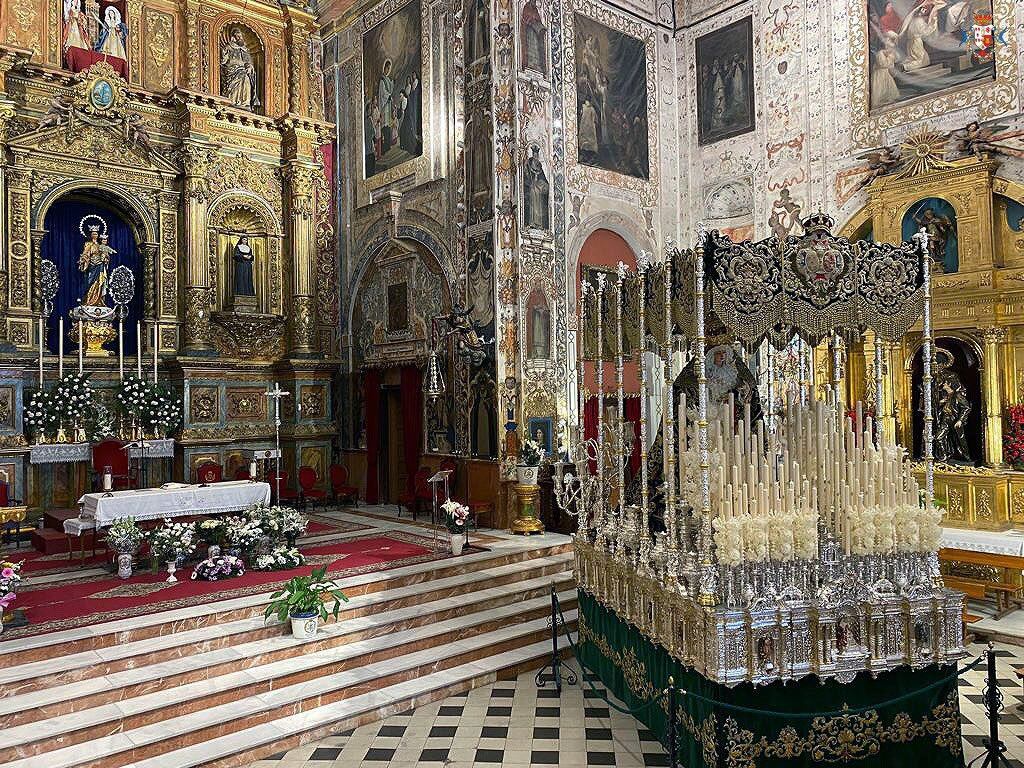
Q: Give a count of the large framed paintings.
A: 4